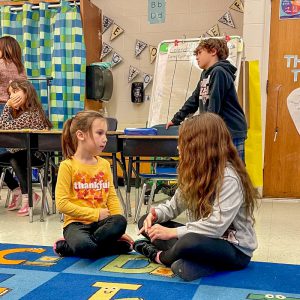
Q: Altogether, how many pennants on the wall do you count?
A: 11